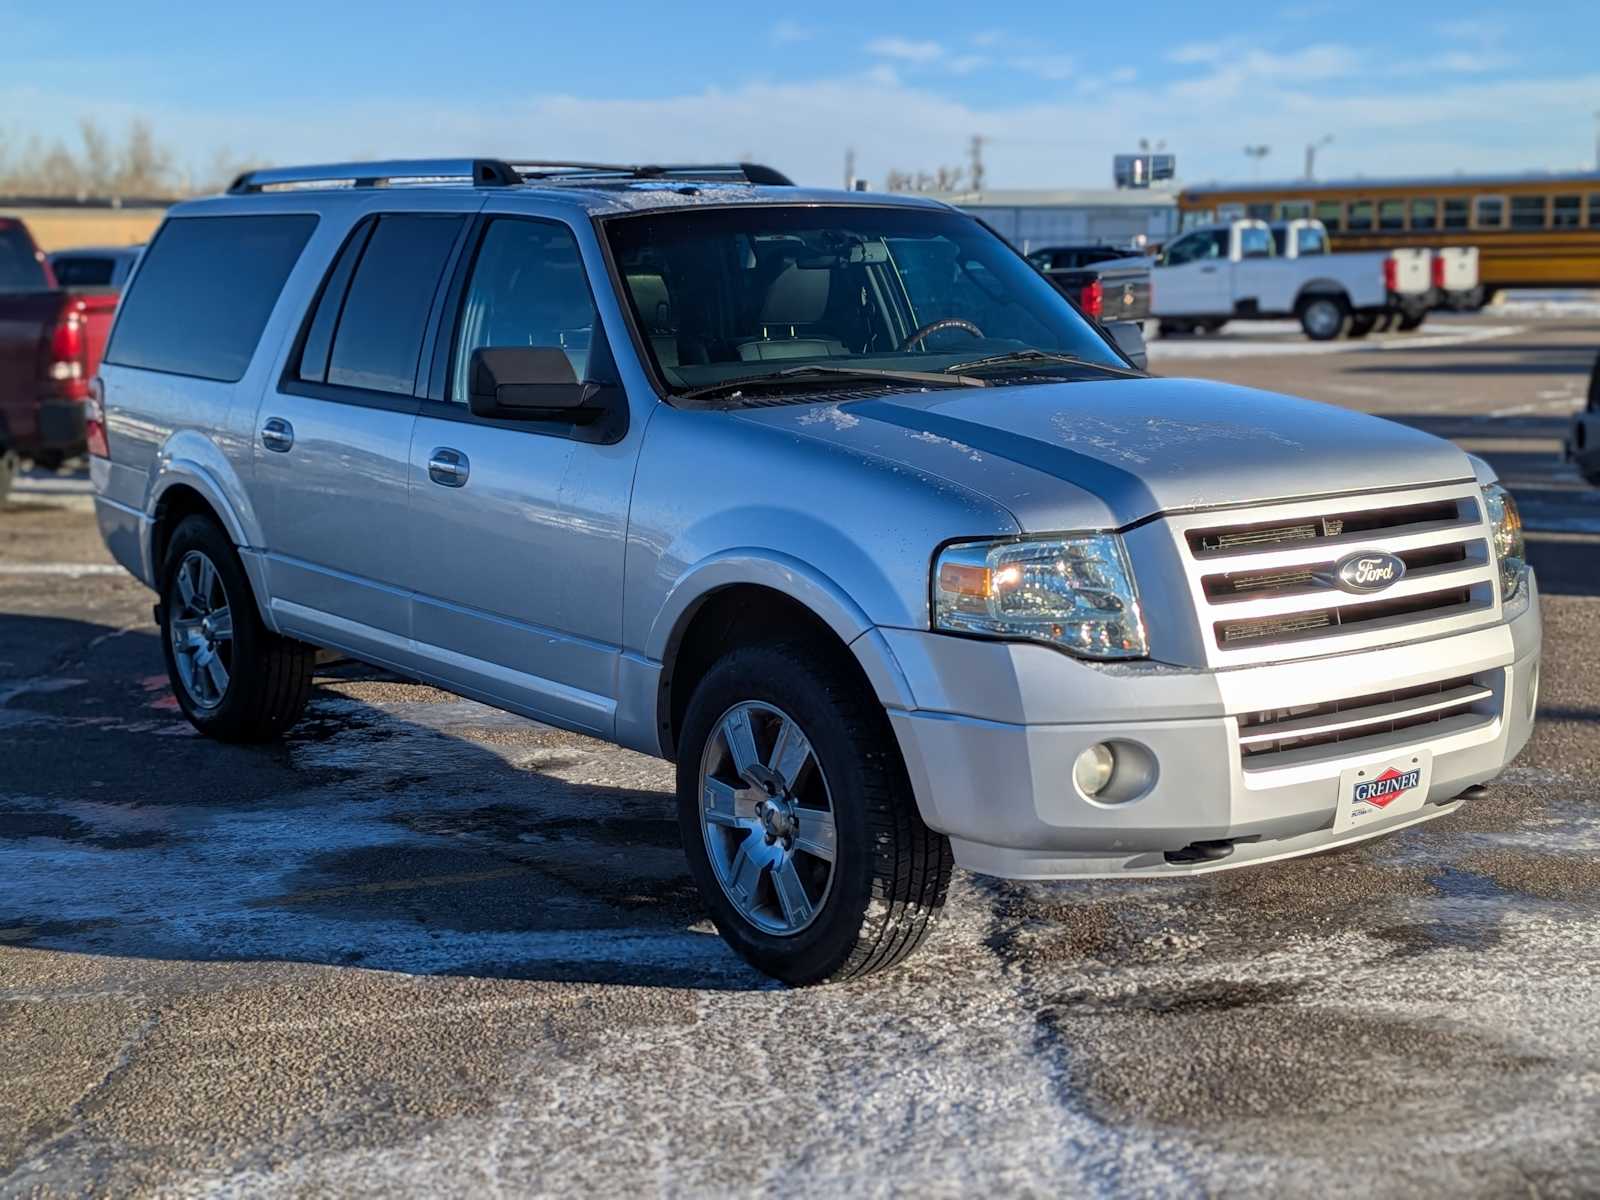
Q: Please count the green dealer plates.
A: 0